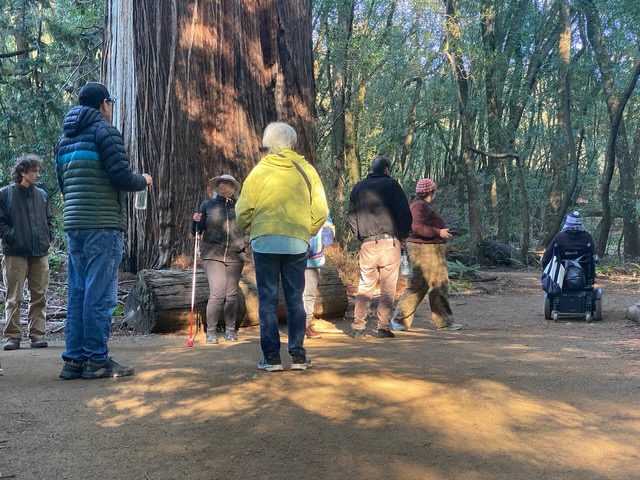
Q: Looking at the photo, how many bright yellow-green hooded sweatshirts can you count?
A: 1